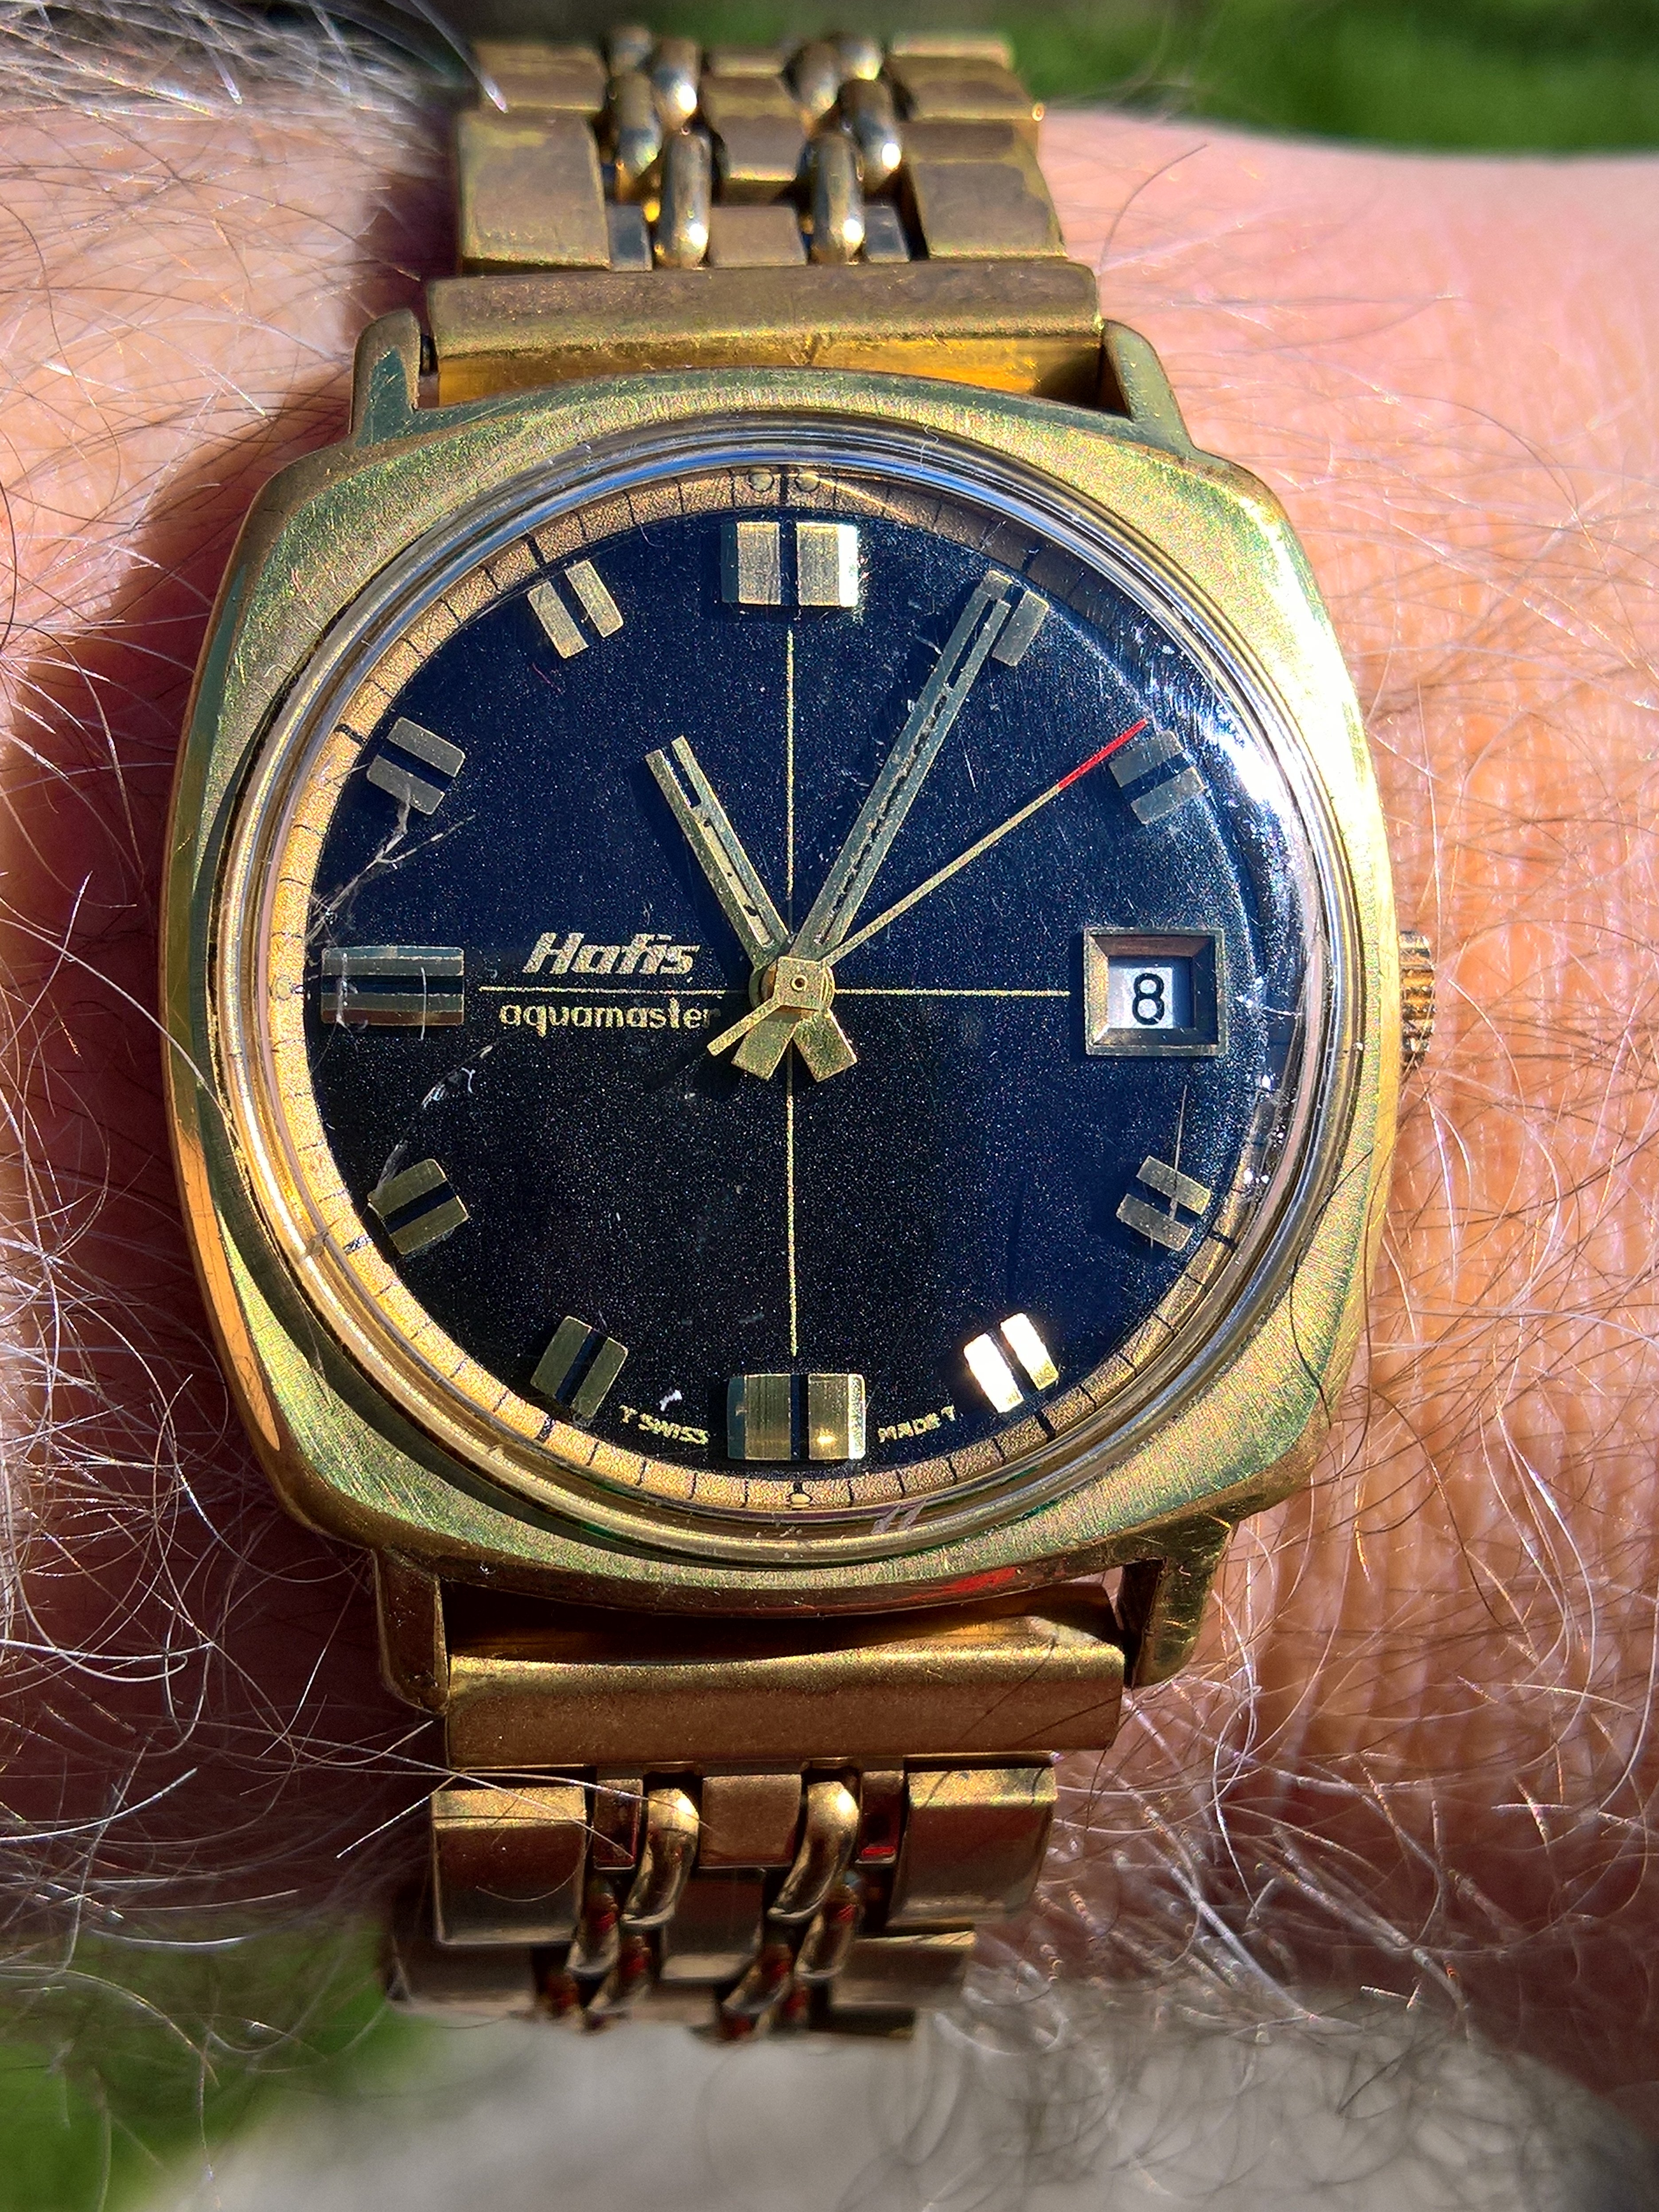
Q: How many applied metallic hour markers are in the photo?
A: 11